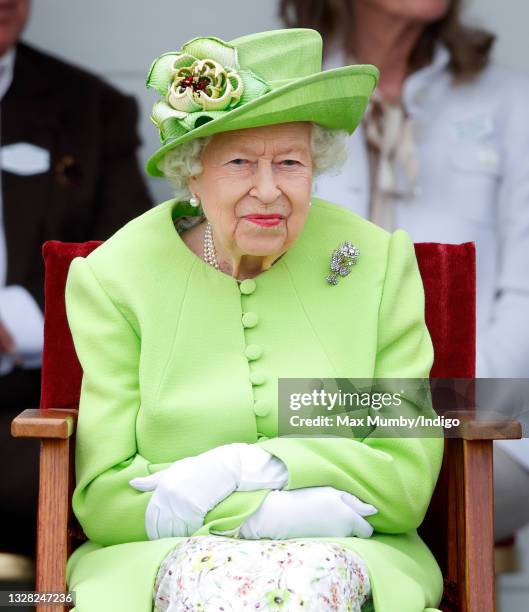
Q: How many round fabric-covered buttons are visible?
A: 5